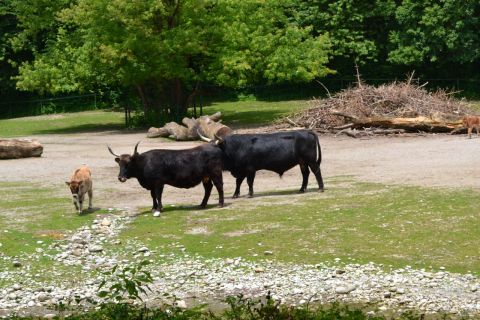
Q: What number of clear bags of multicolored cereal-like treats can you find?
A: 0